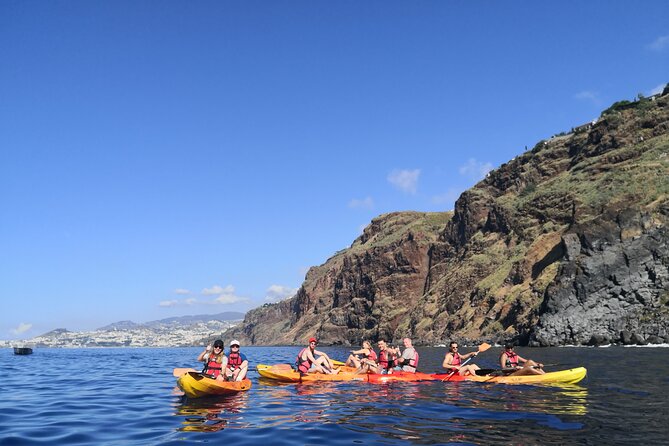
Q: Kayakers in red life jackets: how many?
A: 8